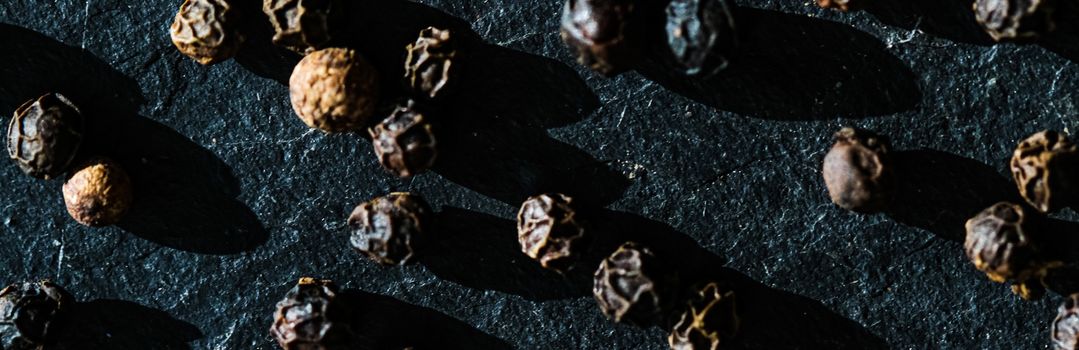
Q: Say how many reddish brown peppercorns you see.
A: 2